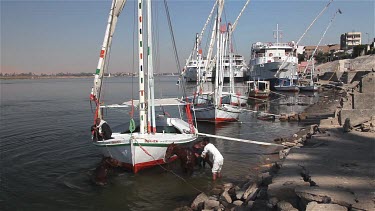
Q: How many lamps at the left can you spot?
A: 0